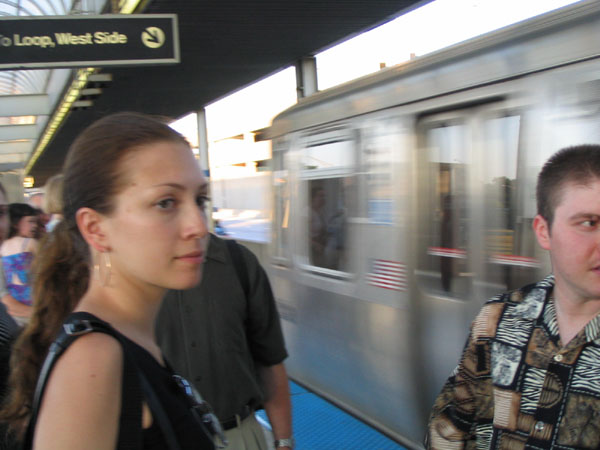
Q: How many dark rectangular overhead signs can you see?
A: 1